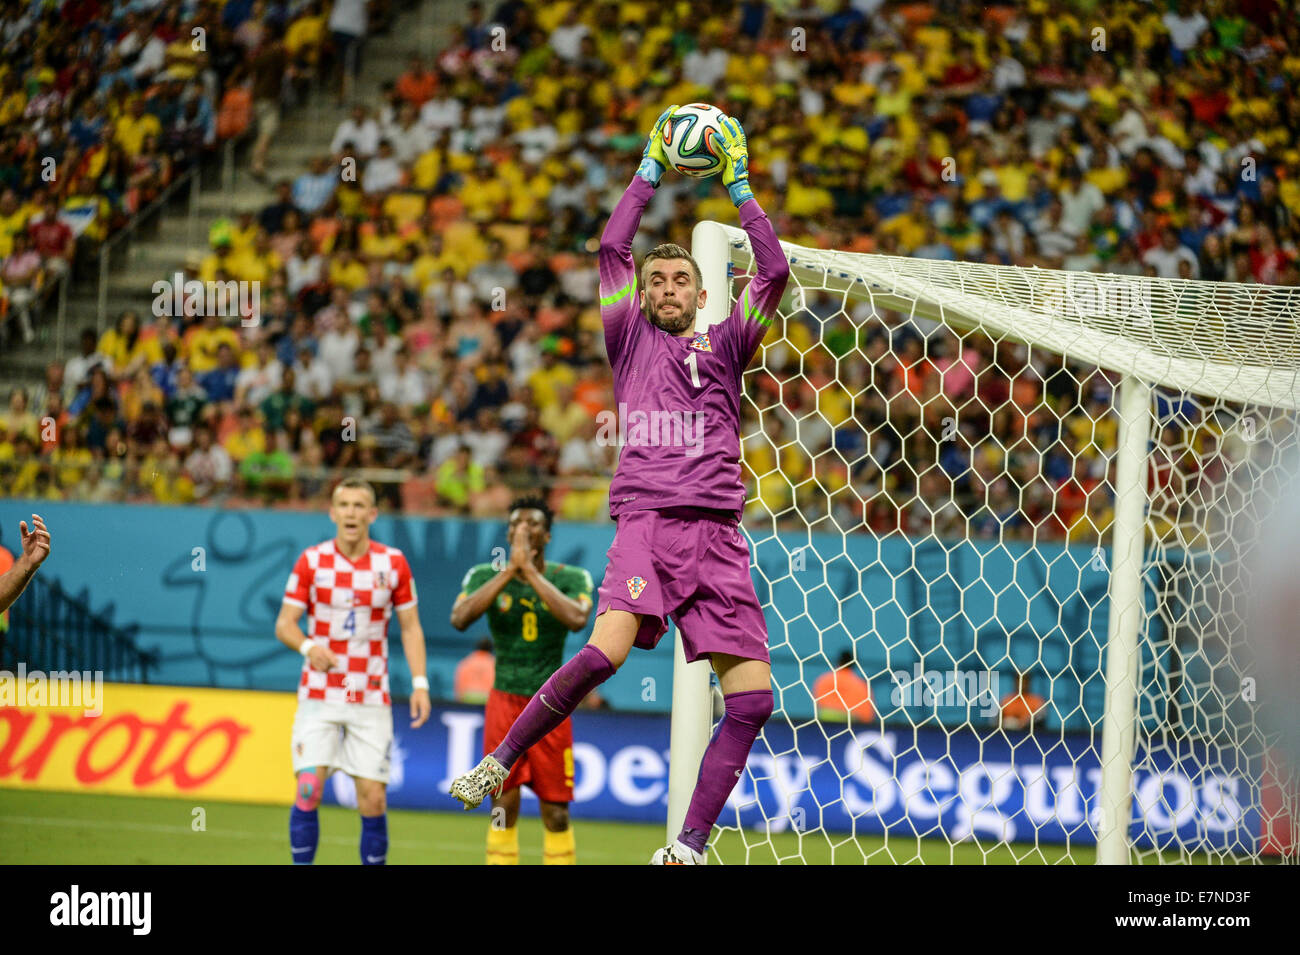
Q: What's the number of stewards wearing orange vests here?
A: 4